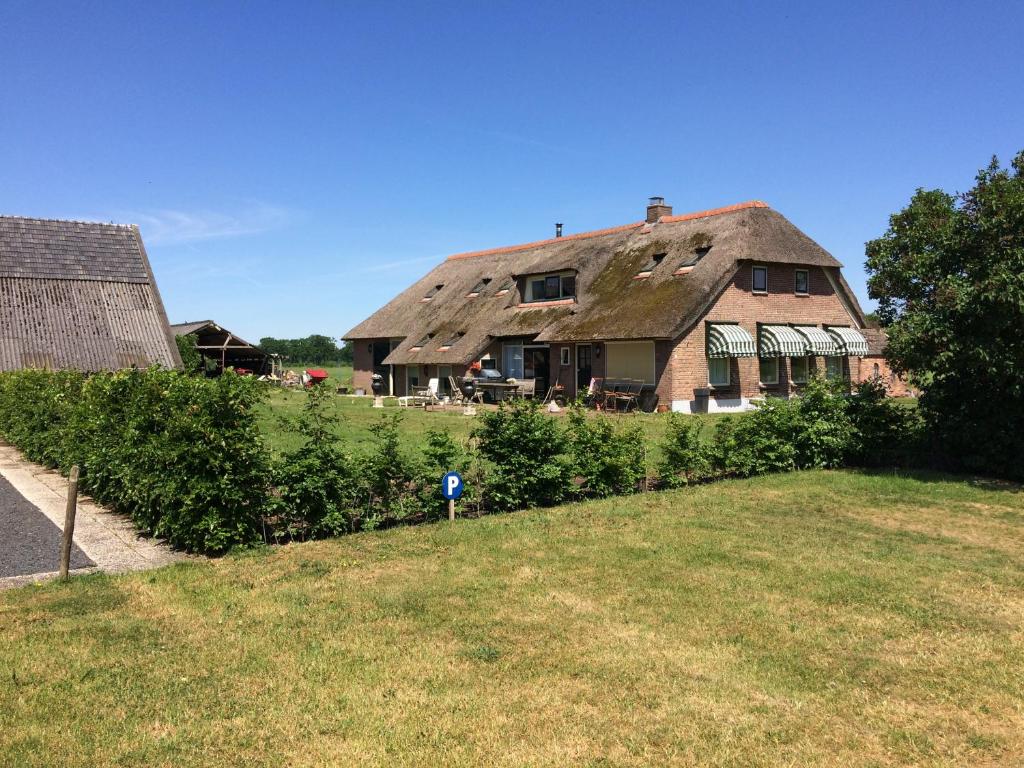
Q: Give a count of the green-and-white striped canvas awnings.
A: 4